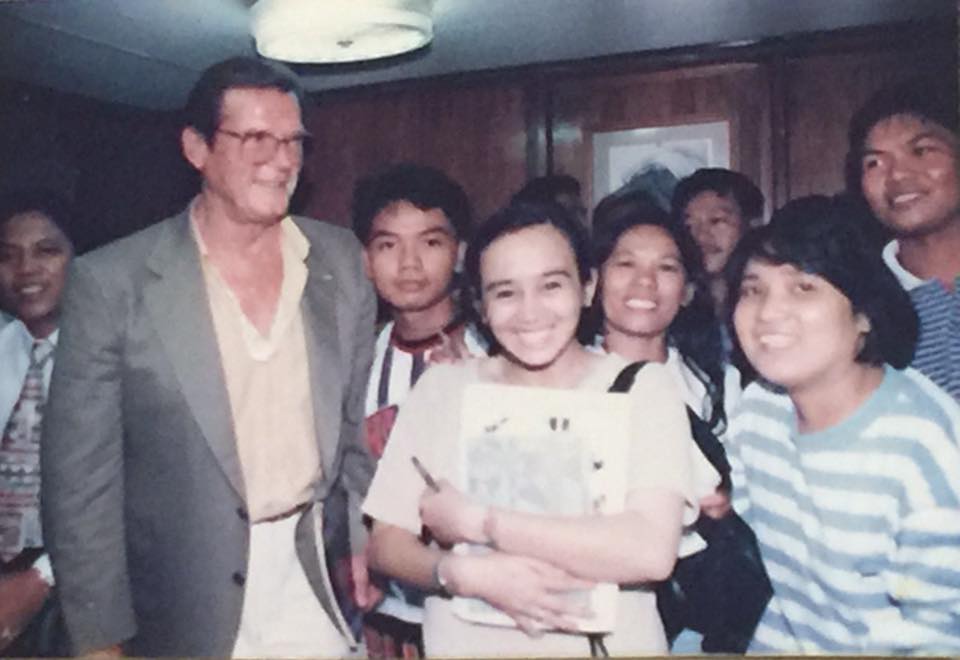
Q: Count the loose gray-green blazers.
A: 1